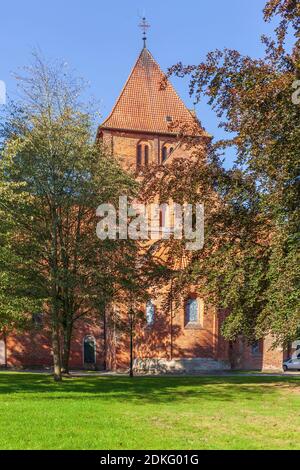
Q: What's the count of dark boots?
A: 0